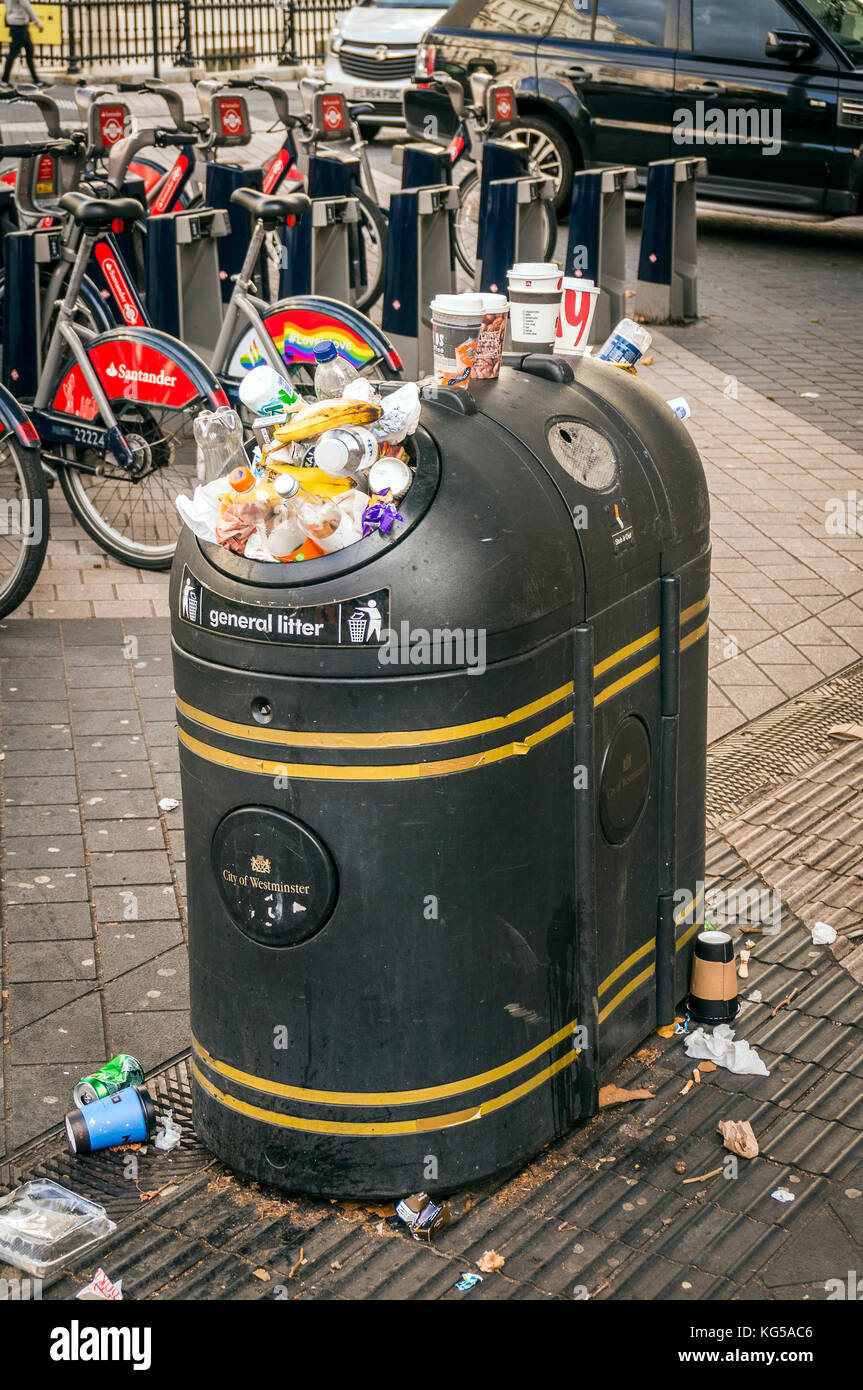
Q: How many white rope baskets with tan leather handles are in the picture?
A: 0